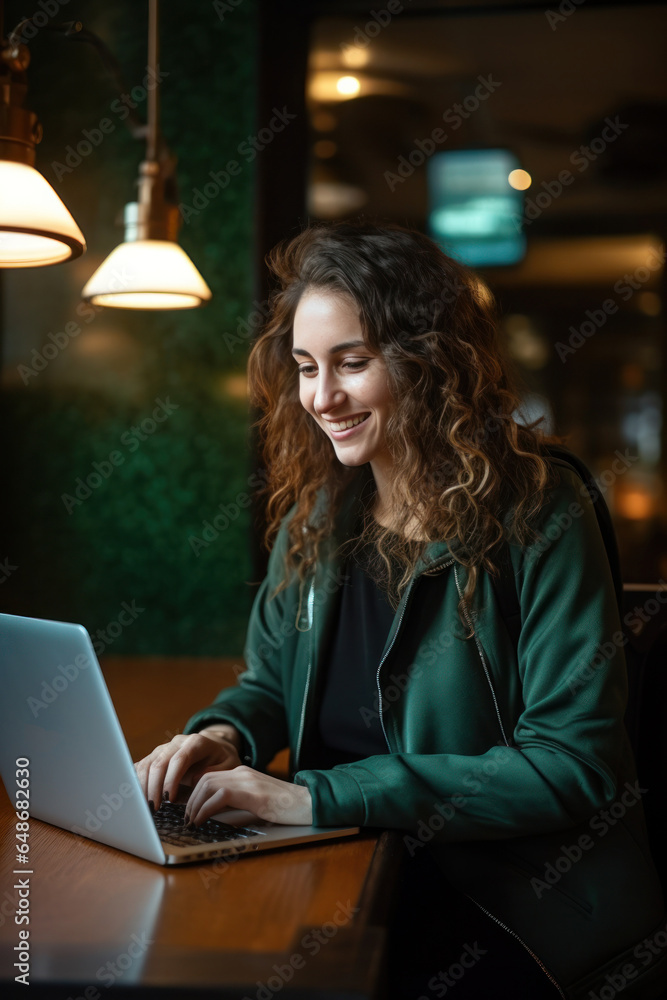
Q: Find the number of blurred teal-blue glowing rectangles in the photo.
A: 1